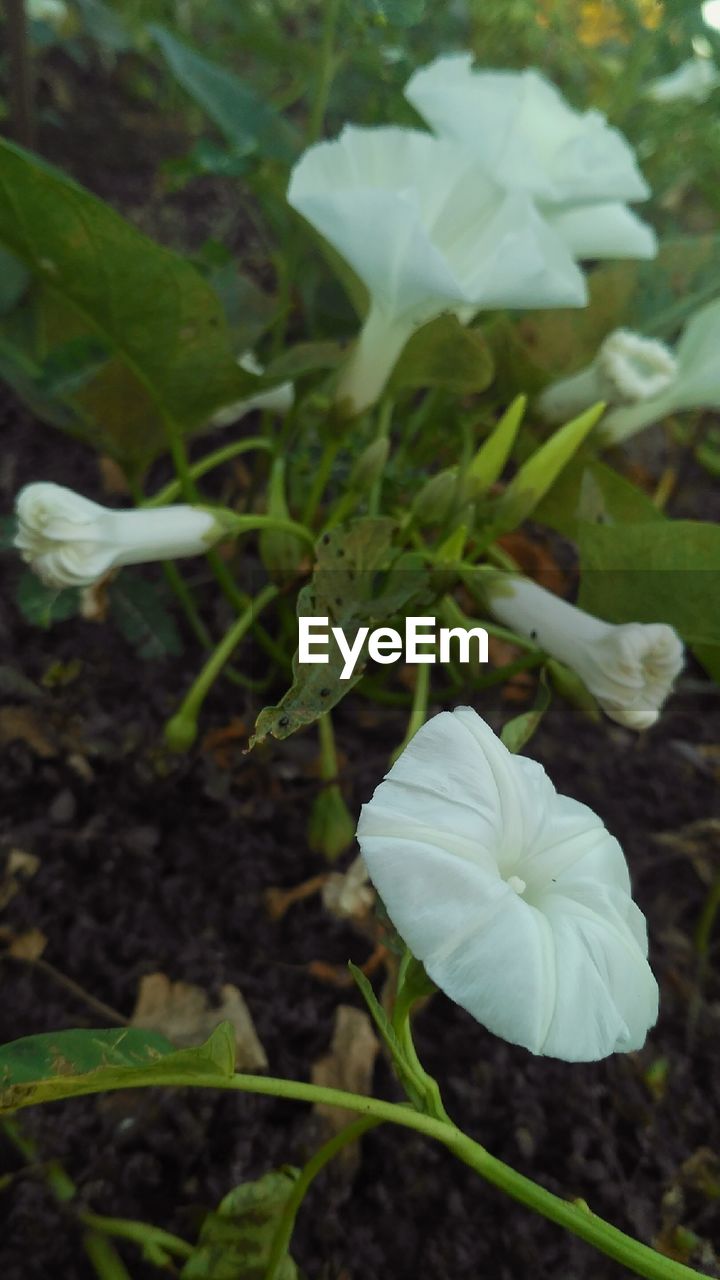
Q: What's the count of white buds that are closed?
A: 3